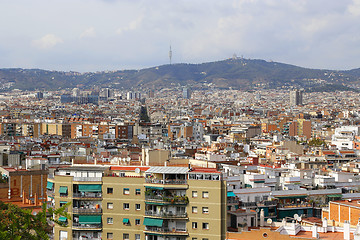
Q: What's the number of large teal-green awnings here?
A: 3